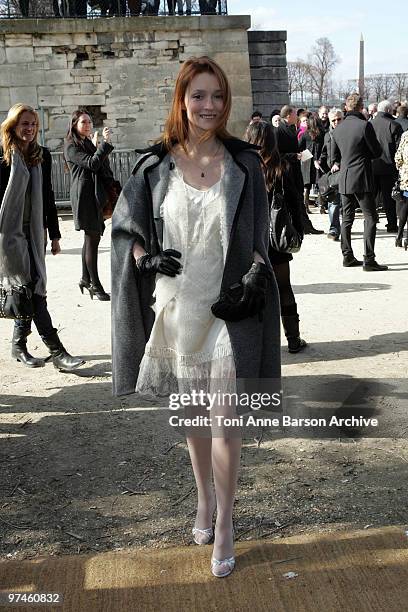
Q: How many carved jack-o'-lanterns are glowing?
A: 0